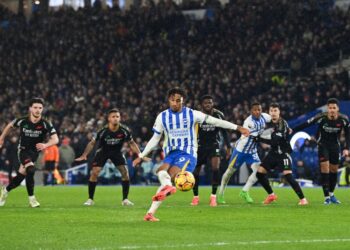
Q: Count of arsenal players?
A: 5